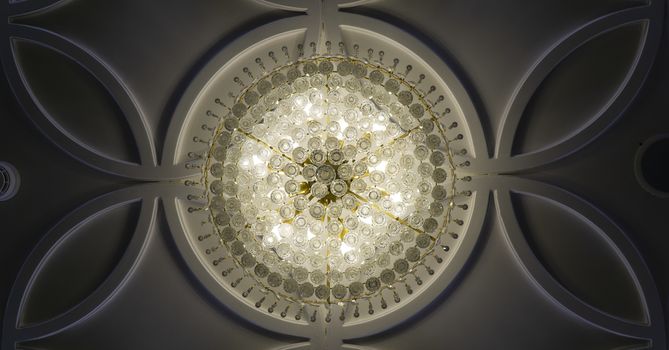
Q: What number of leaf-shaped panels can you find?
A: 4